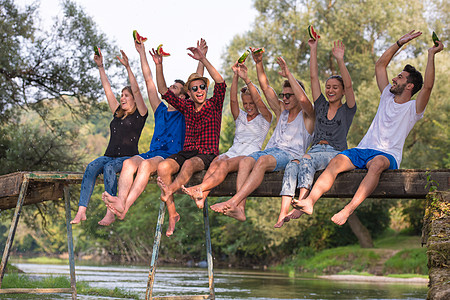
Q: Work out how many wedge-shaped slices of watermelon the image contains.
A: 7